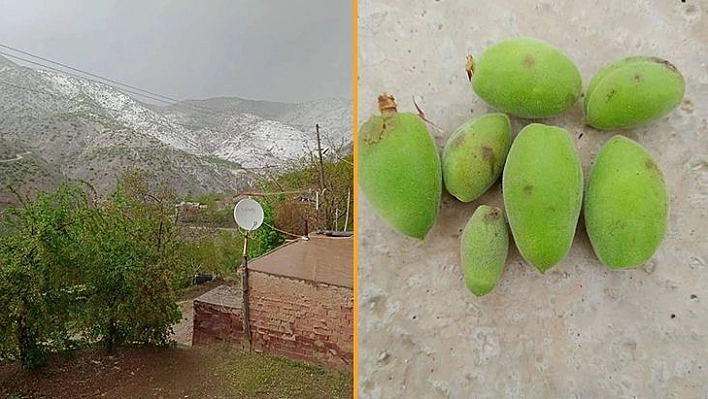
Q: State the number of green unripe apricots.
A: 7